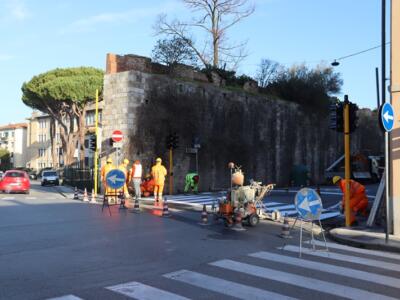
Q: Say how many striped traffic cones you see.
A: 9